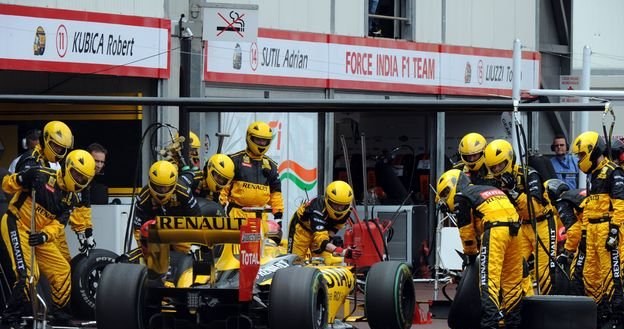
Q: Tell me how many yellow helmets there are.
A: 11